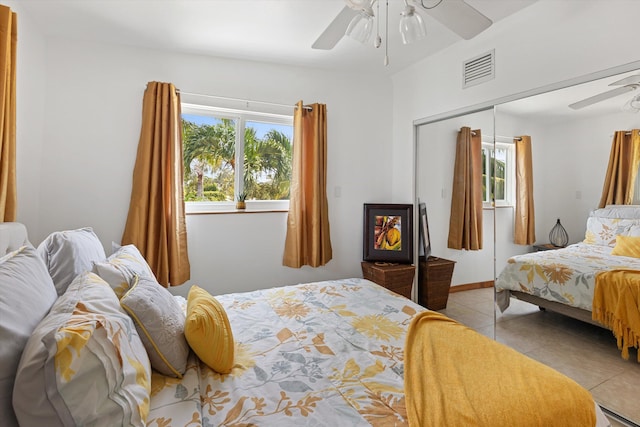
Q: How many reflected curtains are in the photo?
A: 3